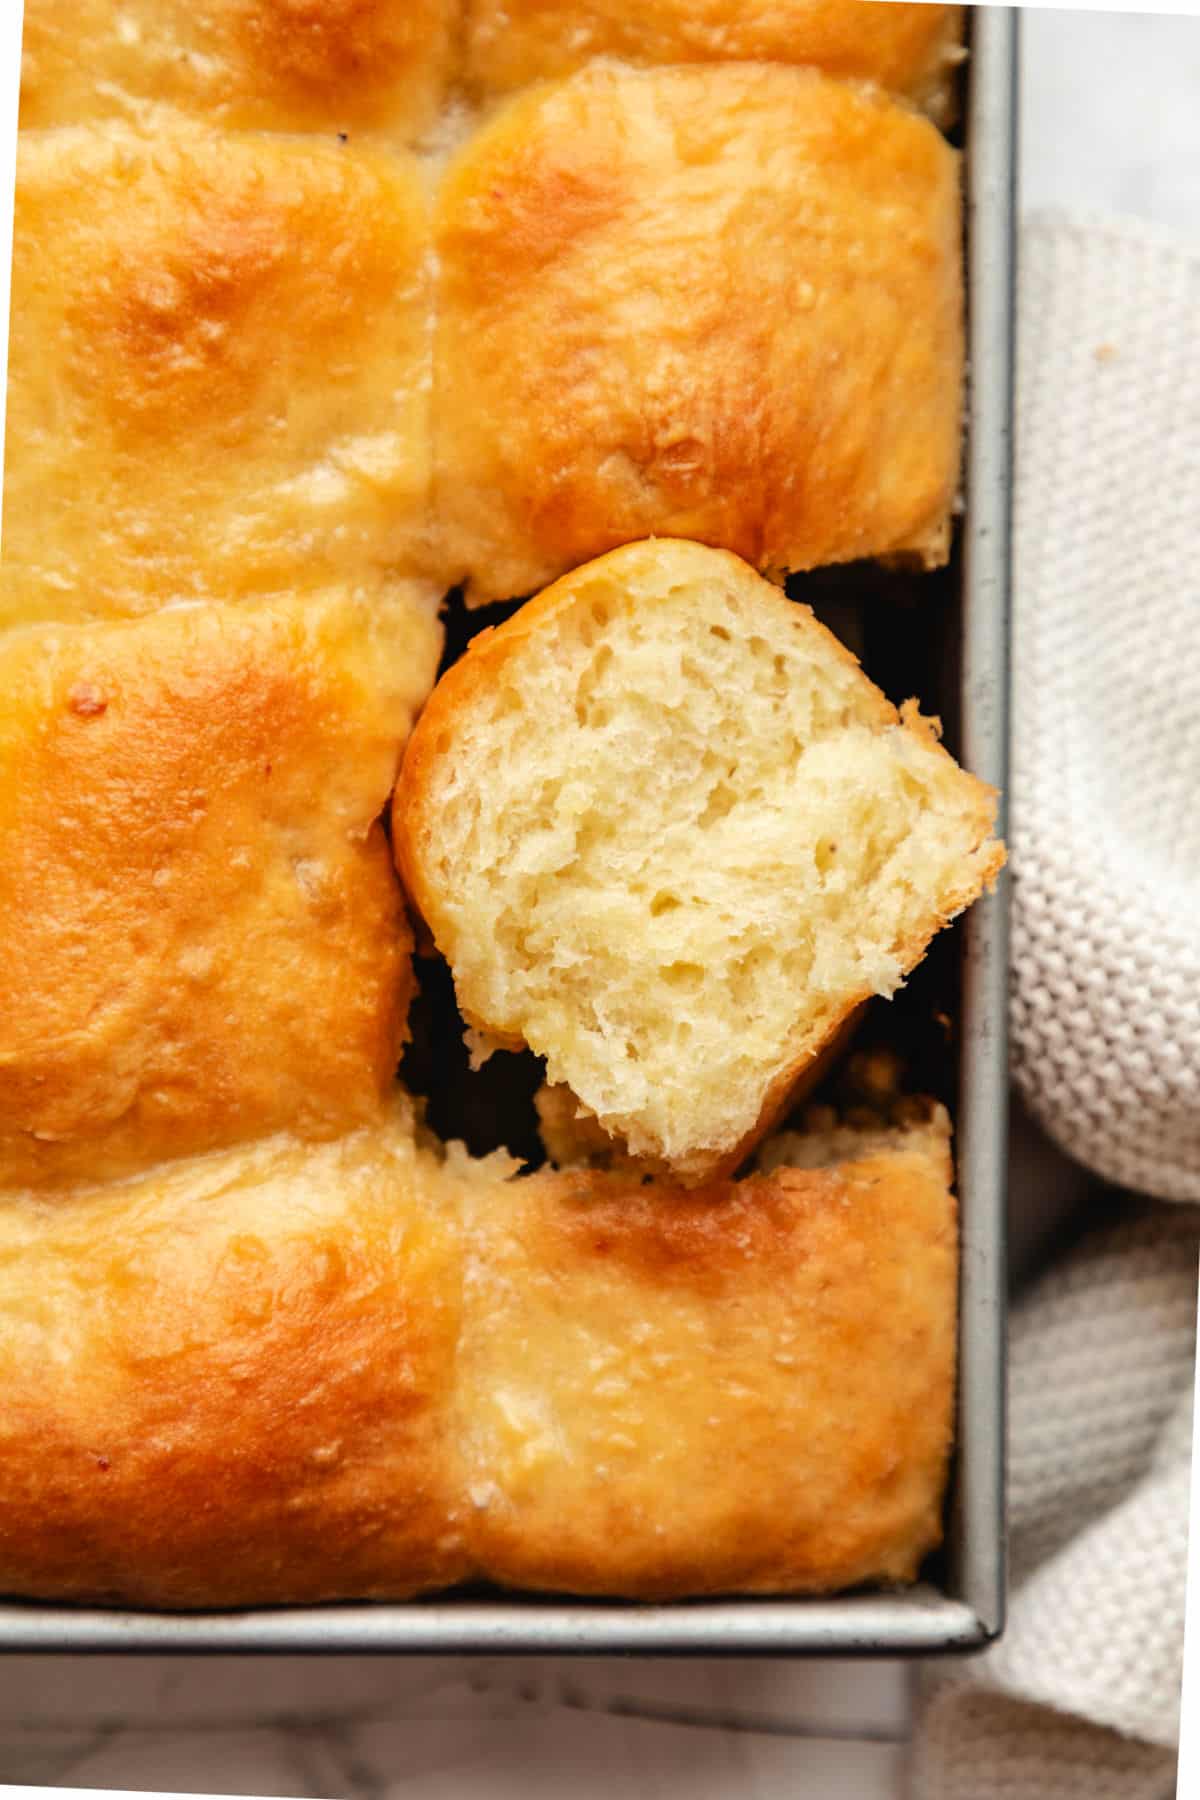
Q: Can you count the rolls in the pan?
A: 8